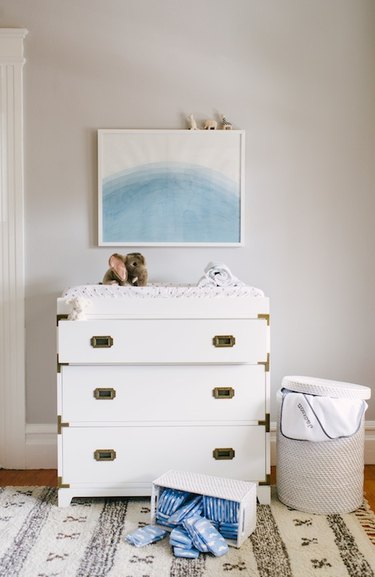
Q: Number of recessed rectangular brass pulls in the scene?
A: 6